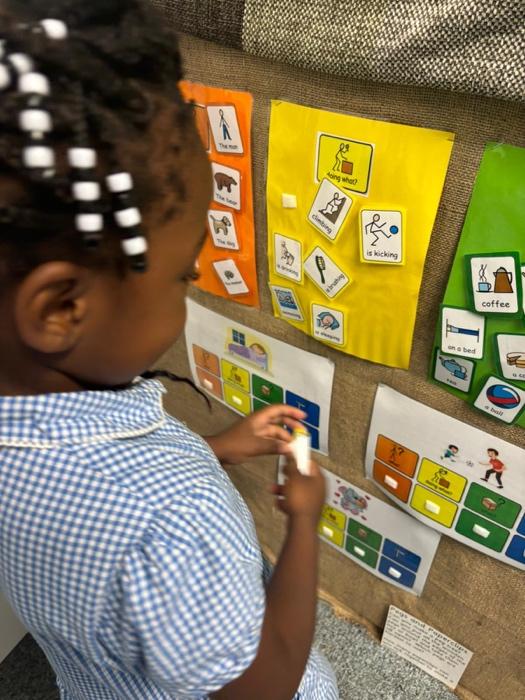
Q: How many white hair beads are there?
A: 12